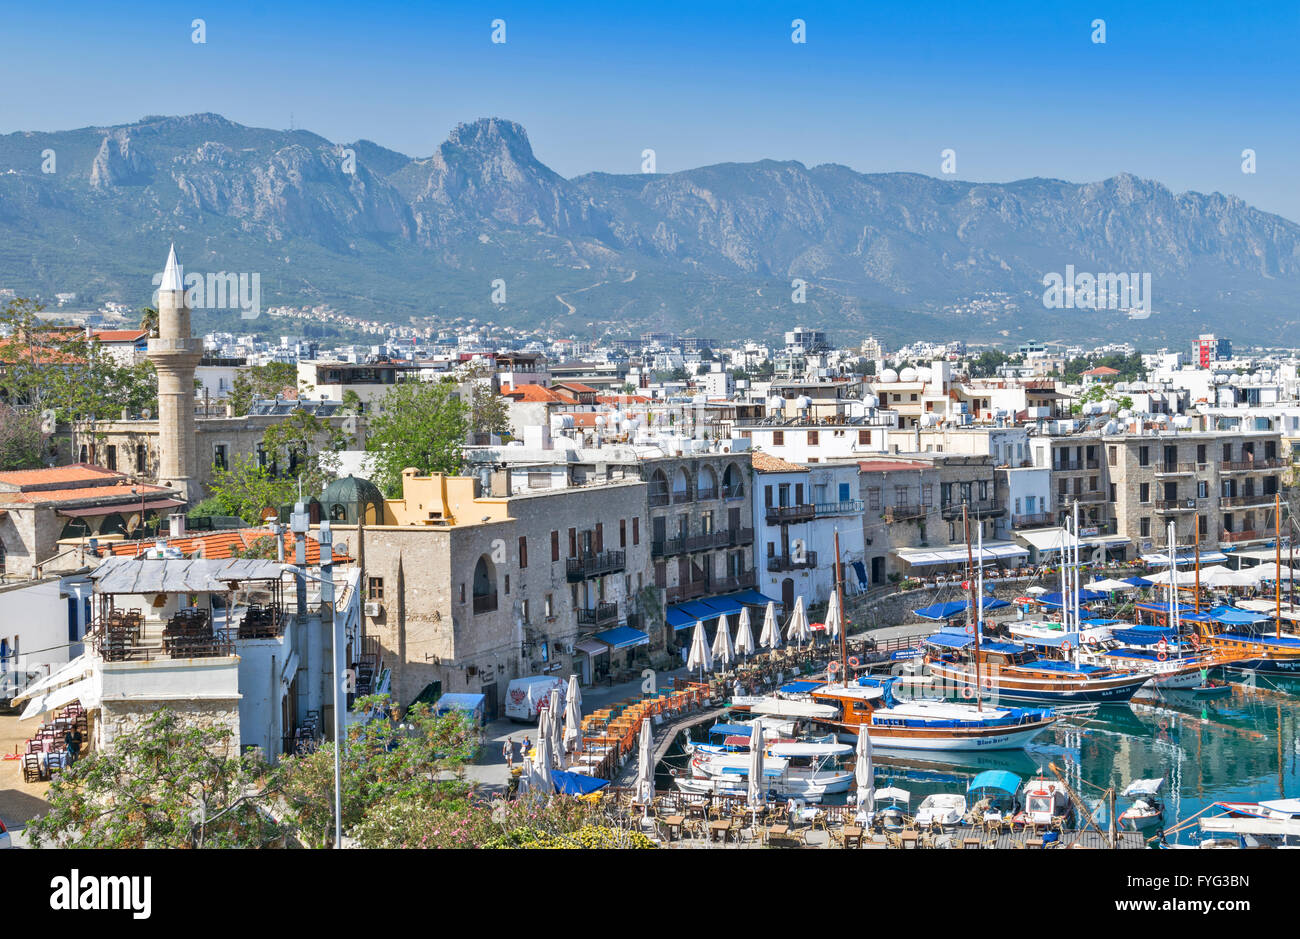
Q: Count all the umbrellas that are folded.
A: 15